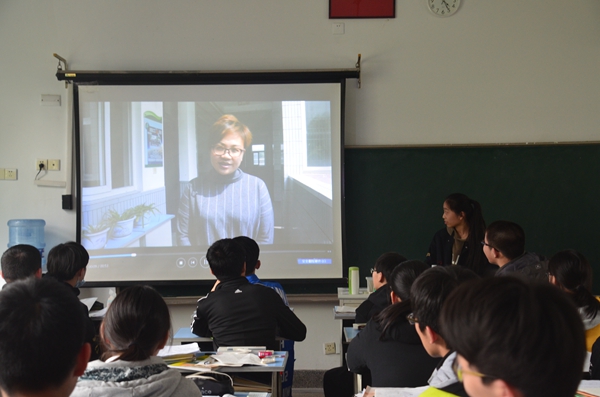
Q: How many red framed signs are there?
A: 1